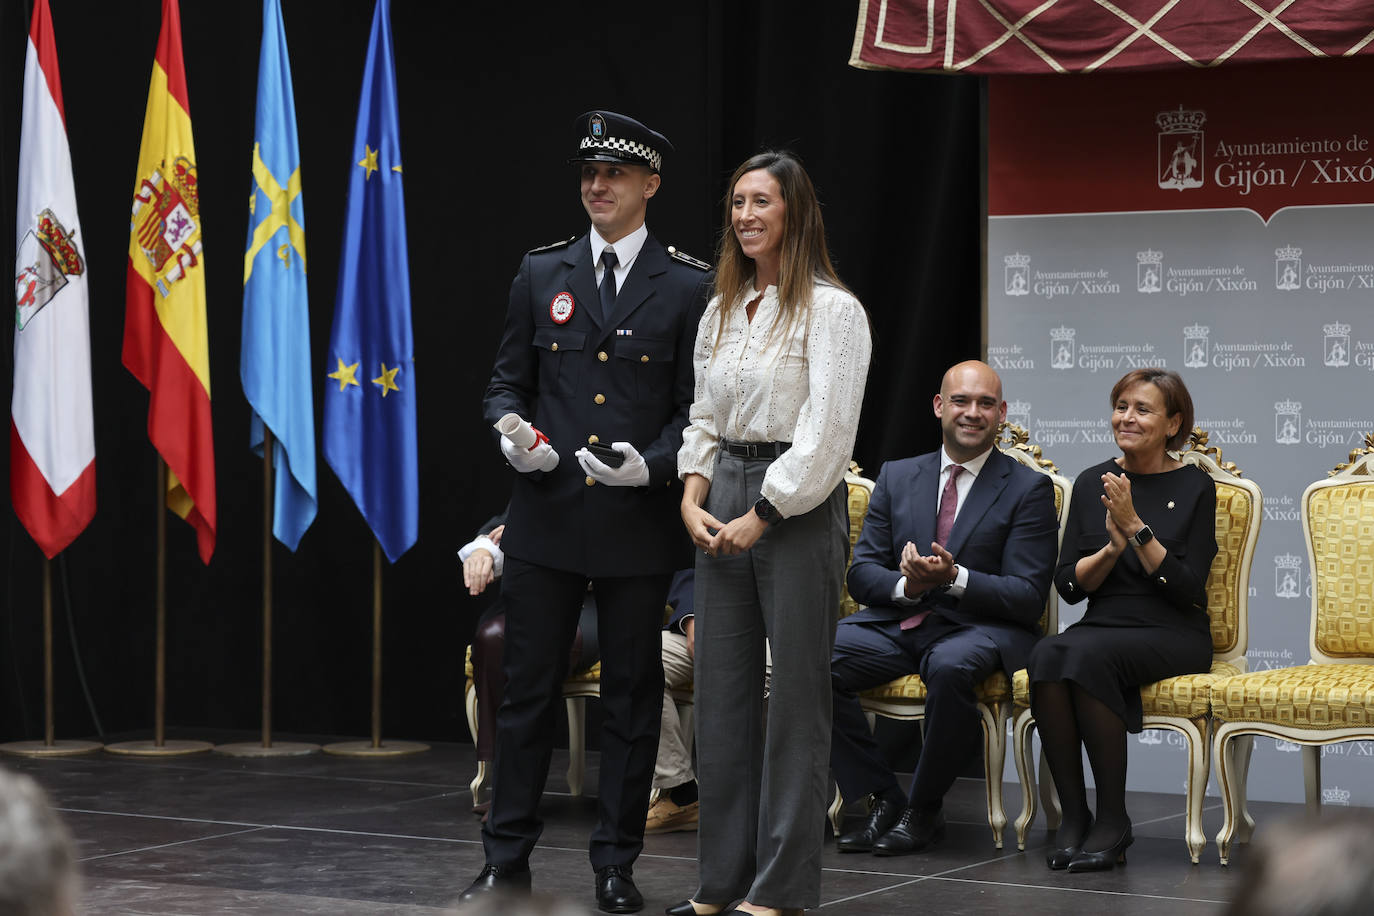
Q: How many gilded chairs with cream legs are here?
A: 5